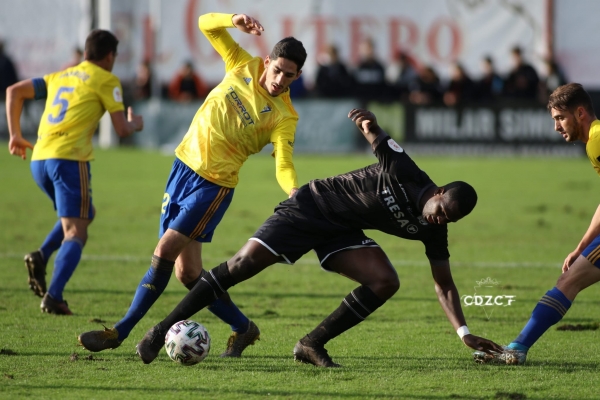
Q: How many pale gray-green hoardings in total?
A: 1